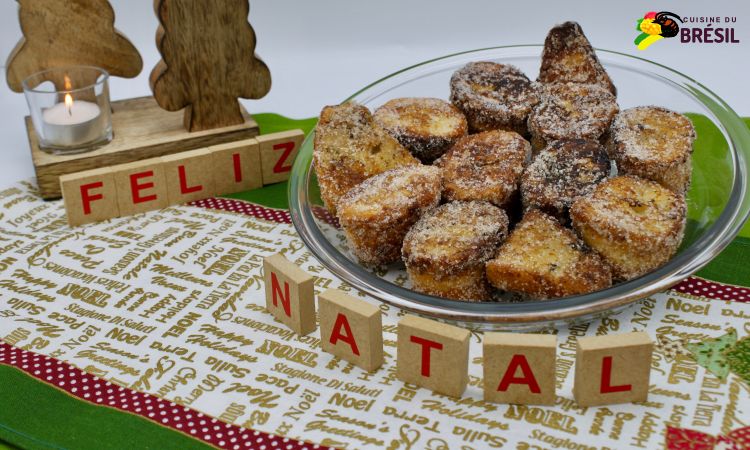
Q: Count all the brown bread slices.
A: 12